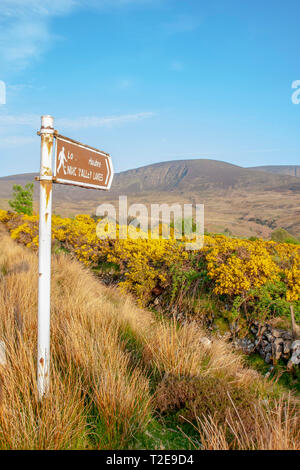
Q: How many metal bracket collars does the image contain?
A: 2